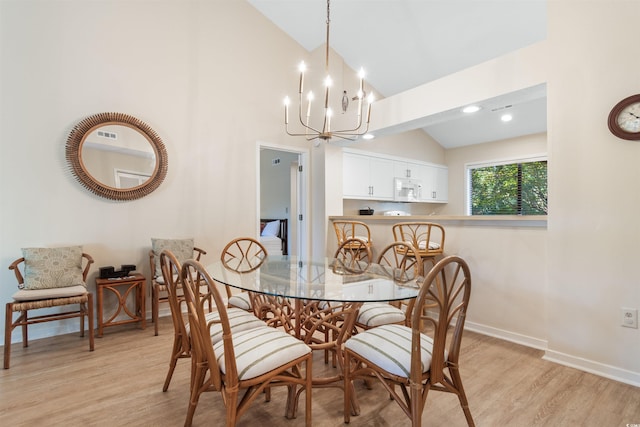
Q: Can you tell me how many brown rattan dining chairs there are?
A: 6